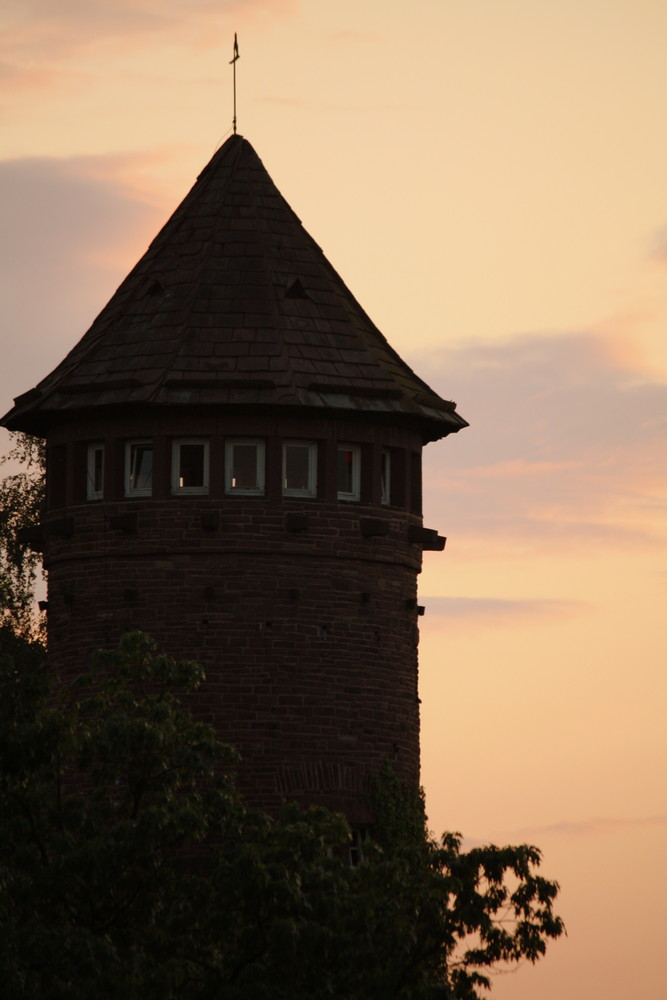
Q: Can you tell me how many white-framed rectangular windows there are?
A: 7